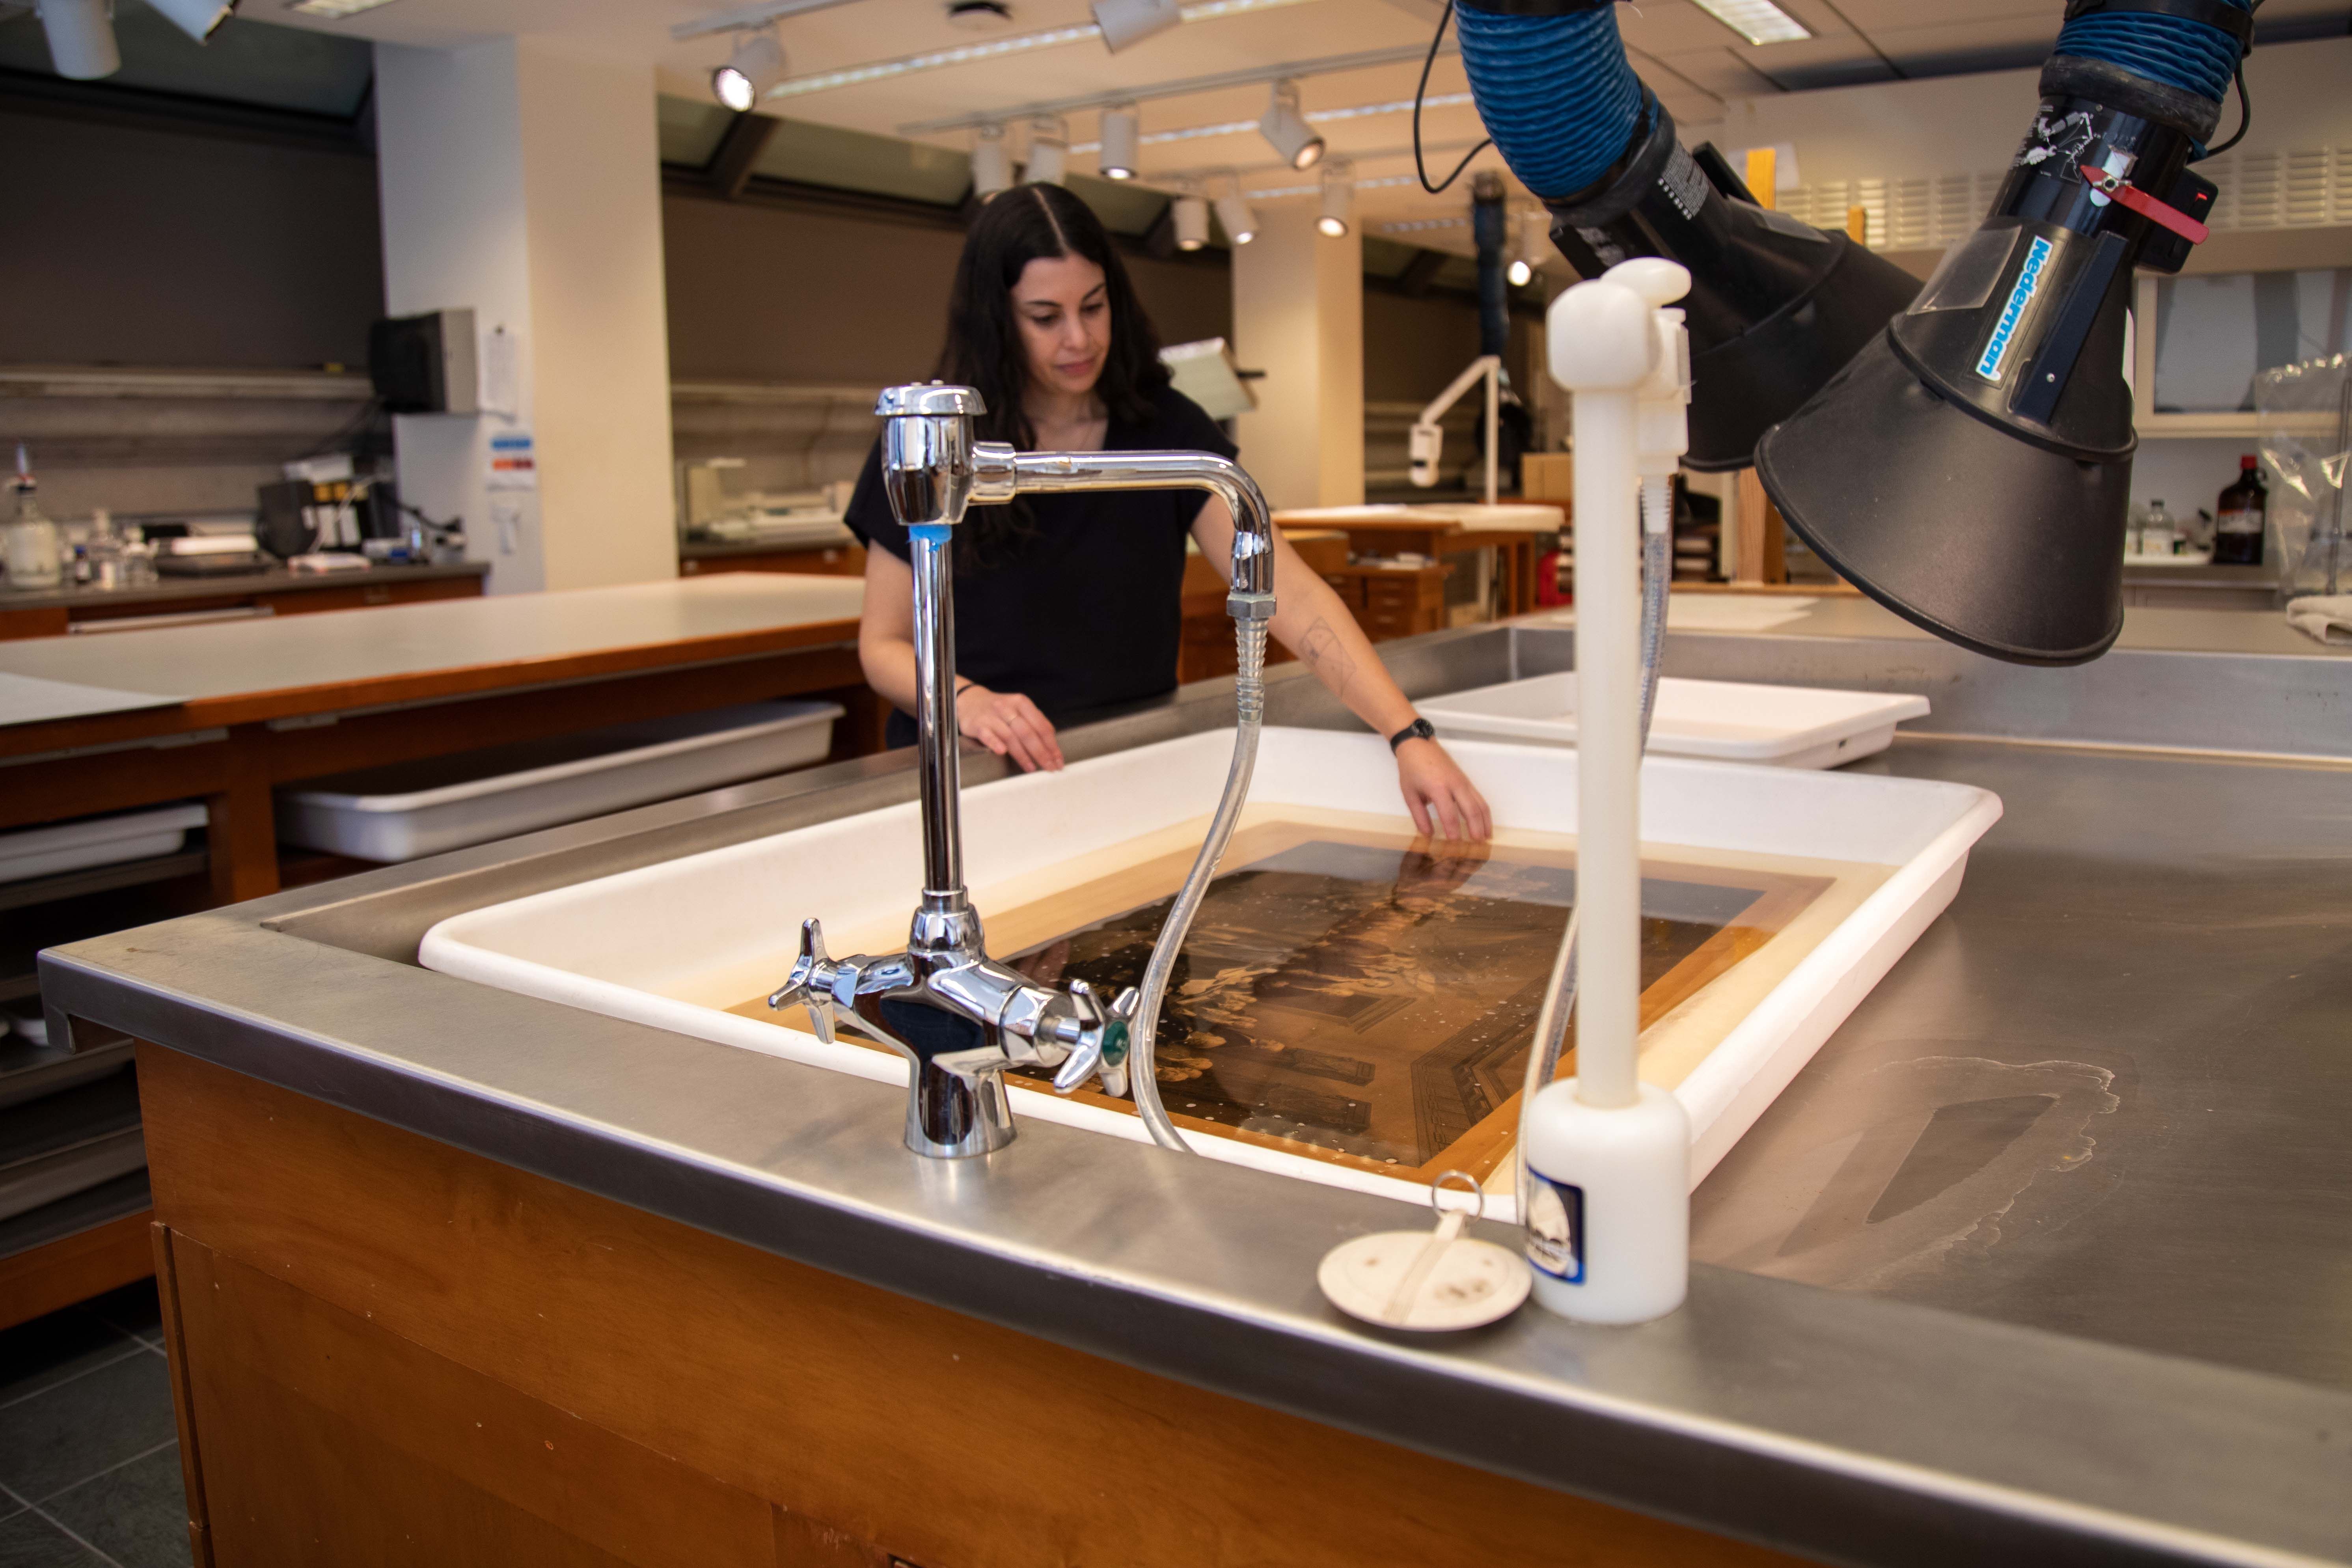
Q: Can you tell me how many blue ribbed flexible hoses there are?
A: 2